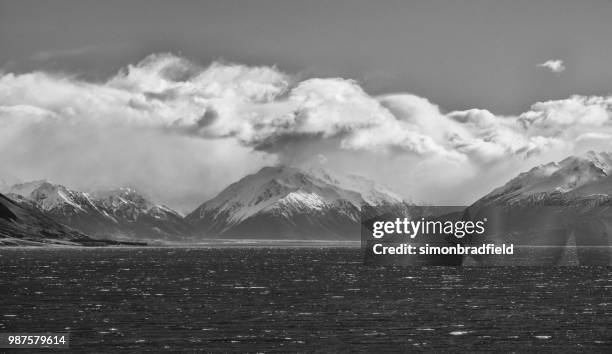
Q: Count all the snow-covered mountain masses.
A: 3